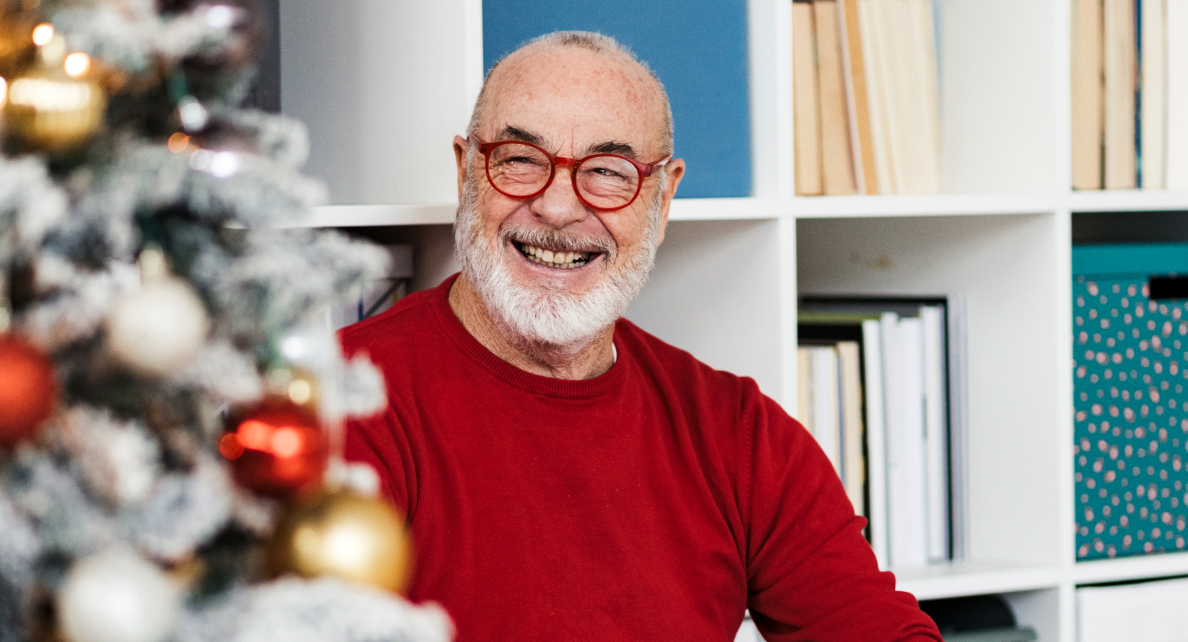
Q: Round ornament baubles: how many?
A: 6